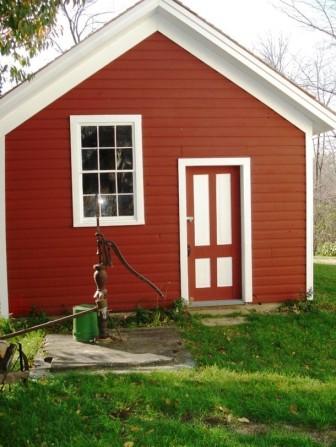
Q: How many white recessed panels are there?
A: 4